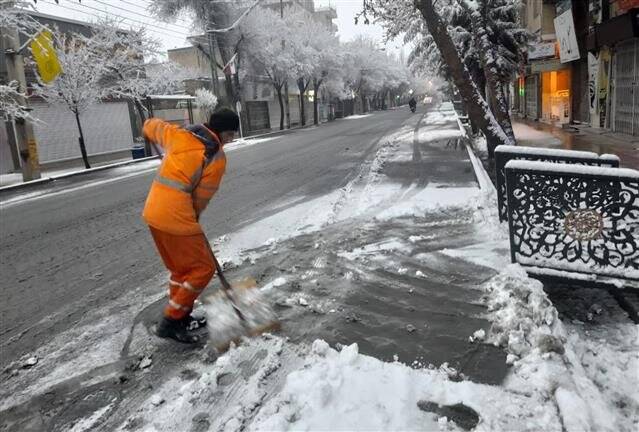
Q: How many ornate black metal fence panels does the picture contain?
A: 2